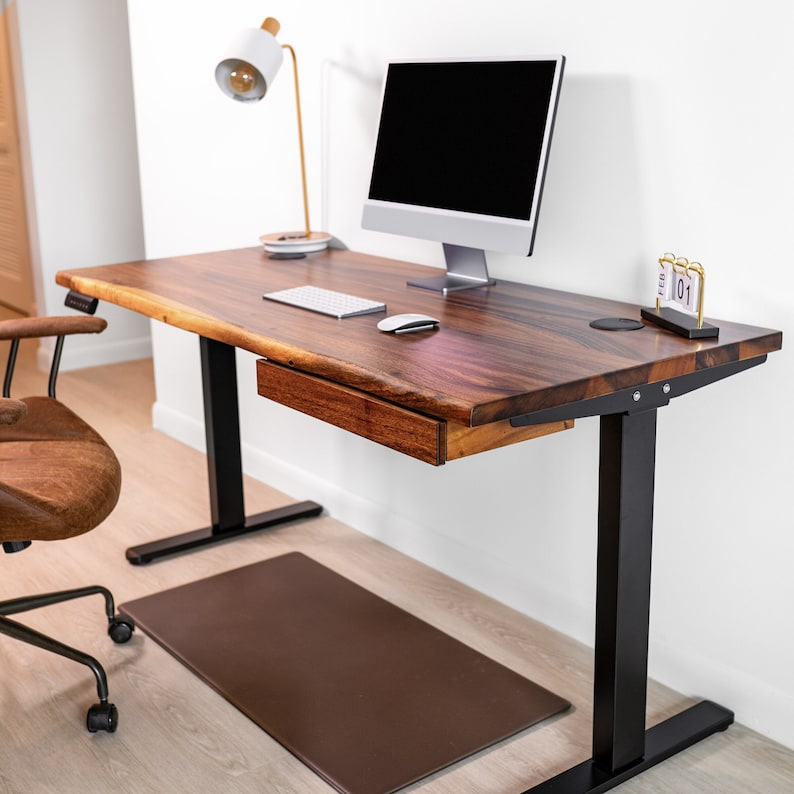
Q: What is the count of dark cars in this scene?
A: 0